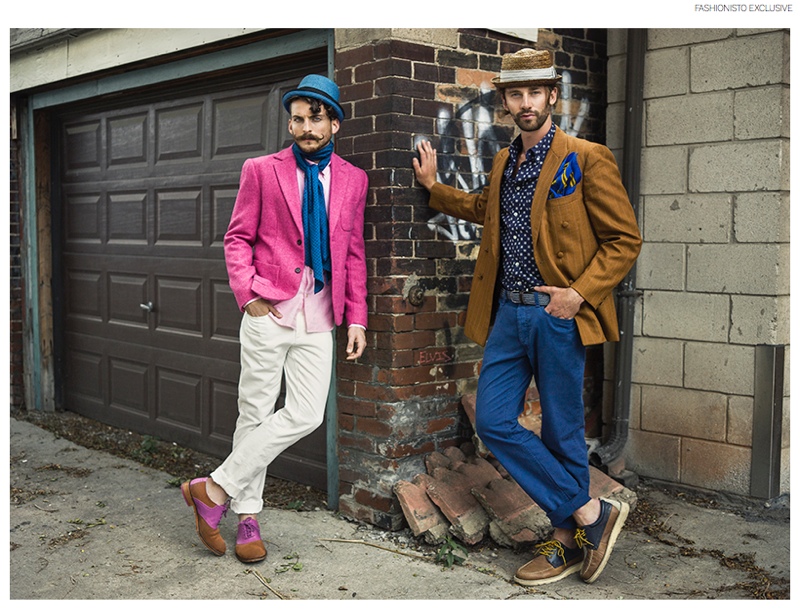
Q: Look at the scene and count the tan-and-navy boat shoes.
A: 2